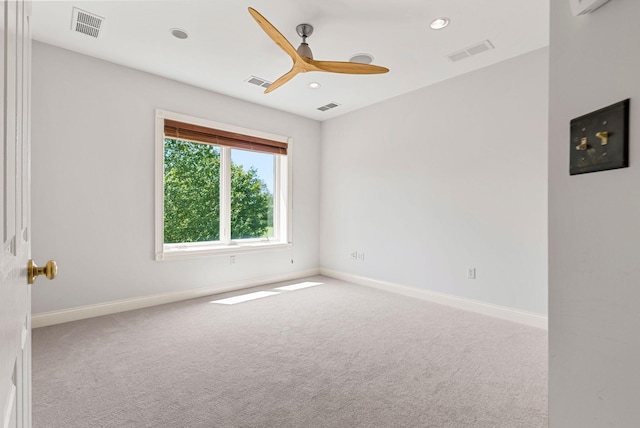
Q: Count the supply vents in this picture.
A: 4